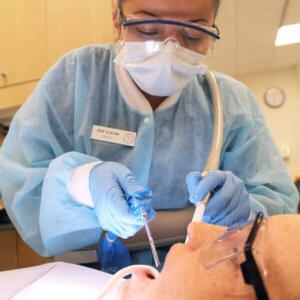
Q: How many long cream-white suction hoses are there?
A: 1